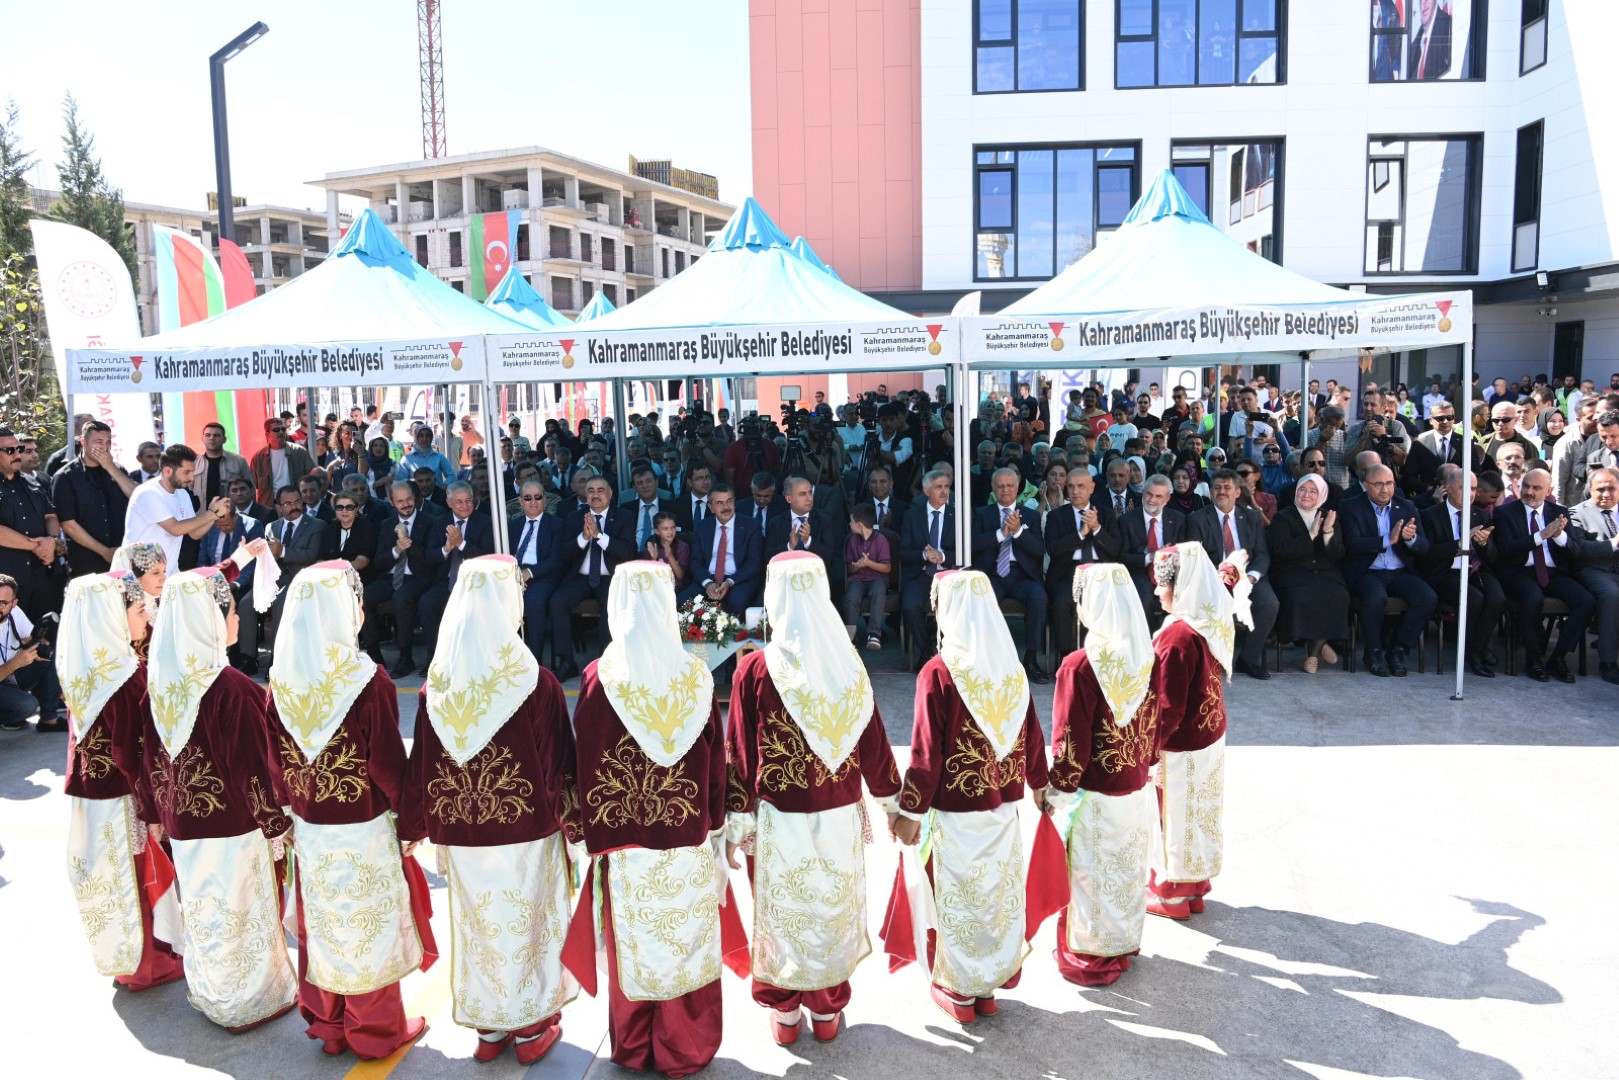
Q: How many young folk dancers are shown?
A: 10